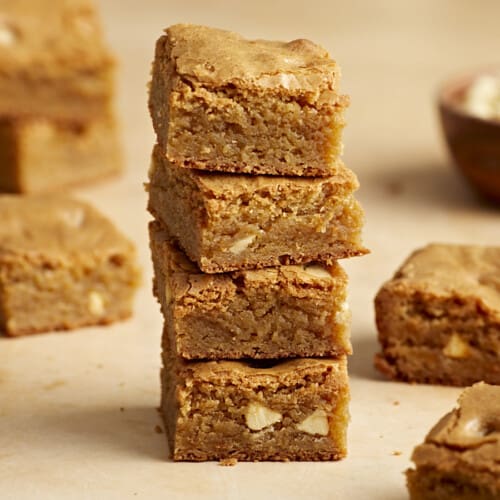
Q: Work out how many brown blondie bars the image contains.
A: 9